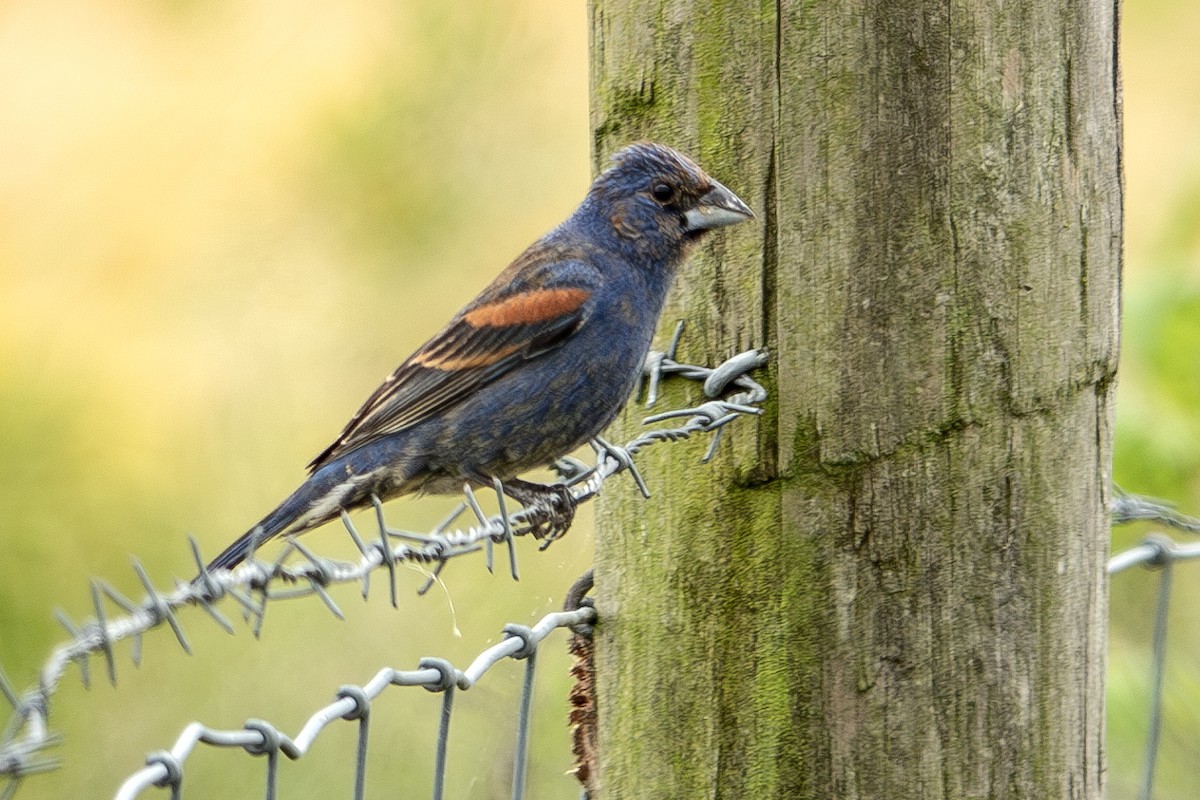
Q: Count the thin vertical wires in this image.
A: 6